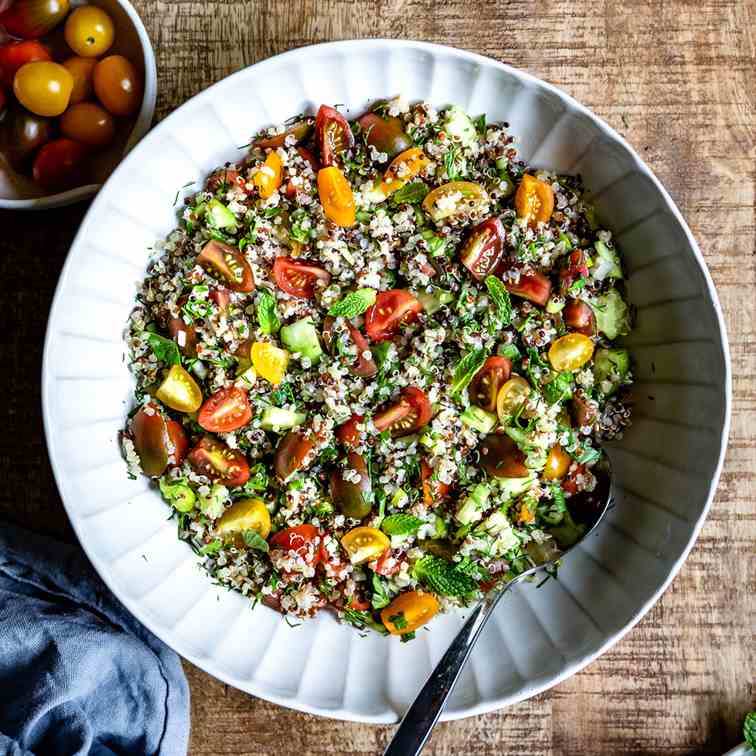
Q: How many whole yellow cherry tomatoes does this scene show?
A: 2